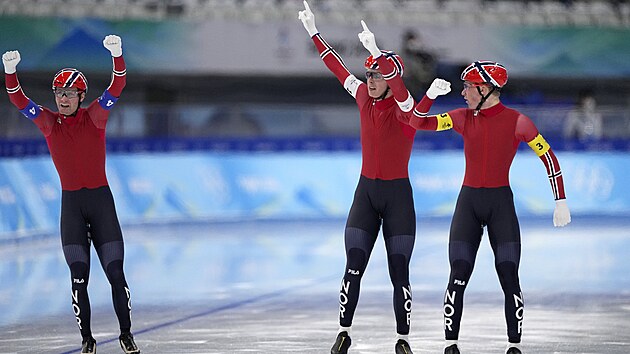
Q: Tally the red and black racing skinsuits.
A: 3